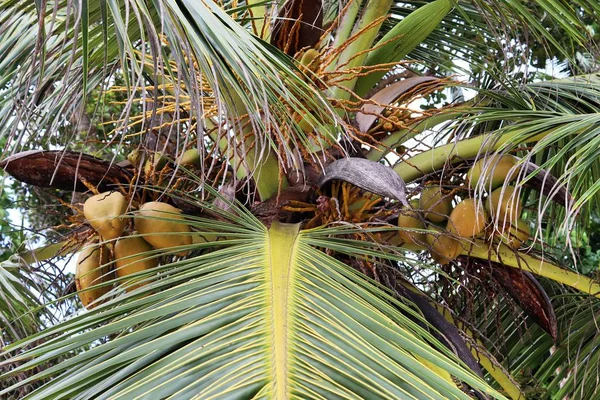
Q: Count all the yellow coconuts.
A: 11